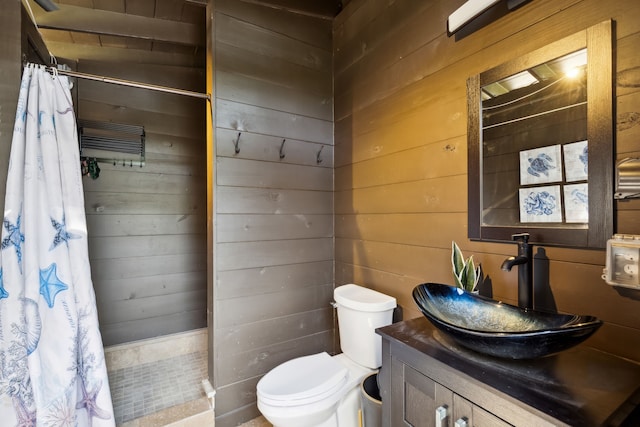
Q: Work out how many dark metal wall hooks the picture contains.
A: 3